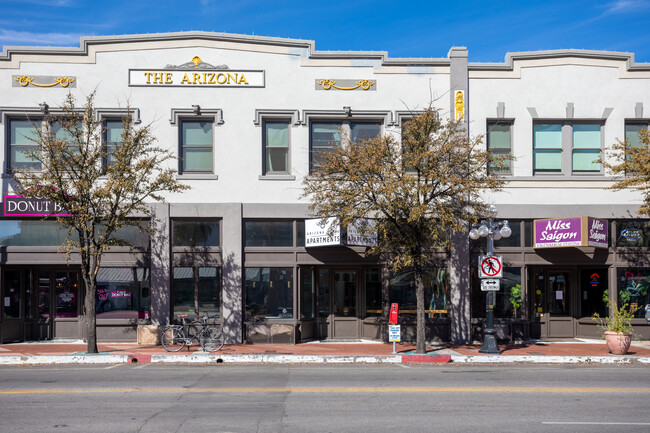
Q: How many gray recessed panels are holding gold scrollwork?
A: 2